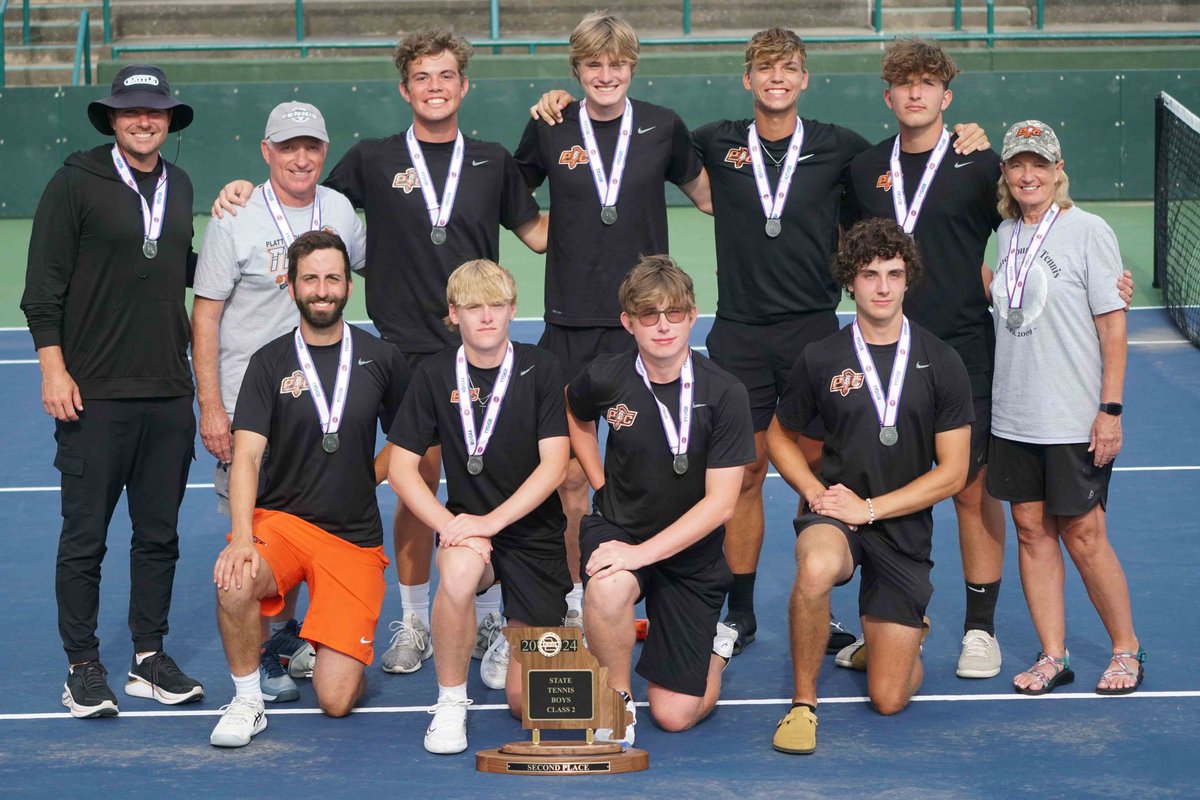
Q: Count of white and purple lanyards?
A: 11